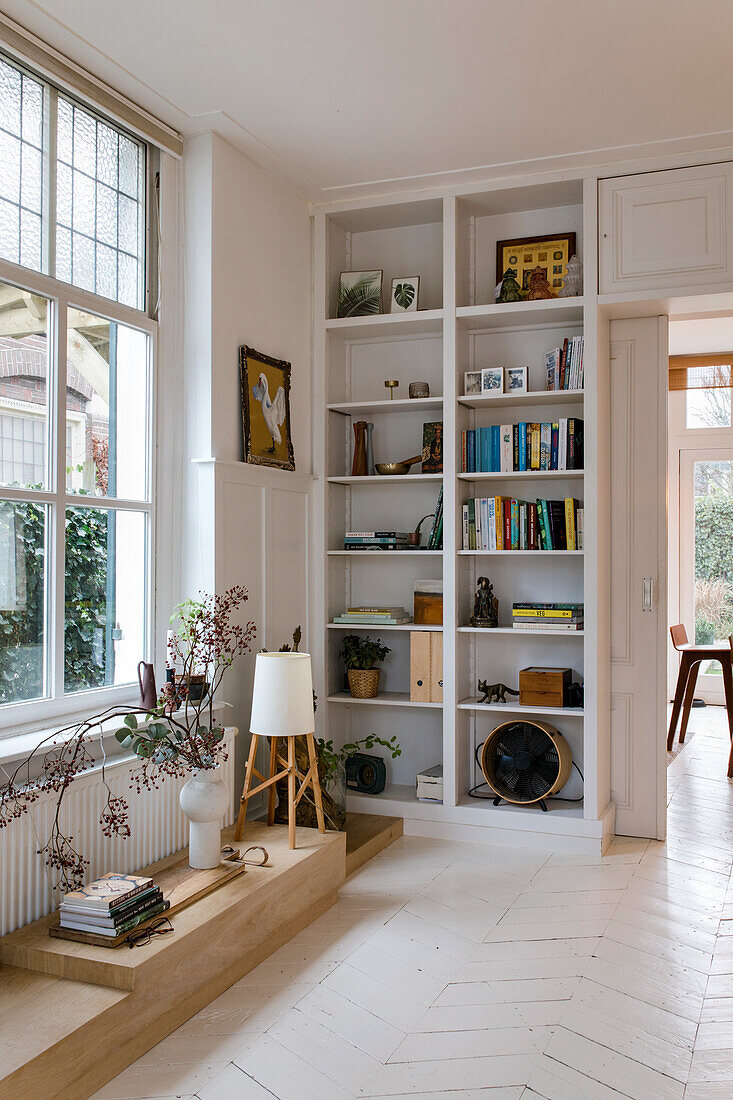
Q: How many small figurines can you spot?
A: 5